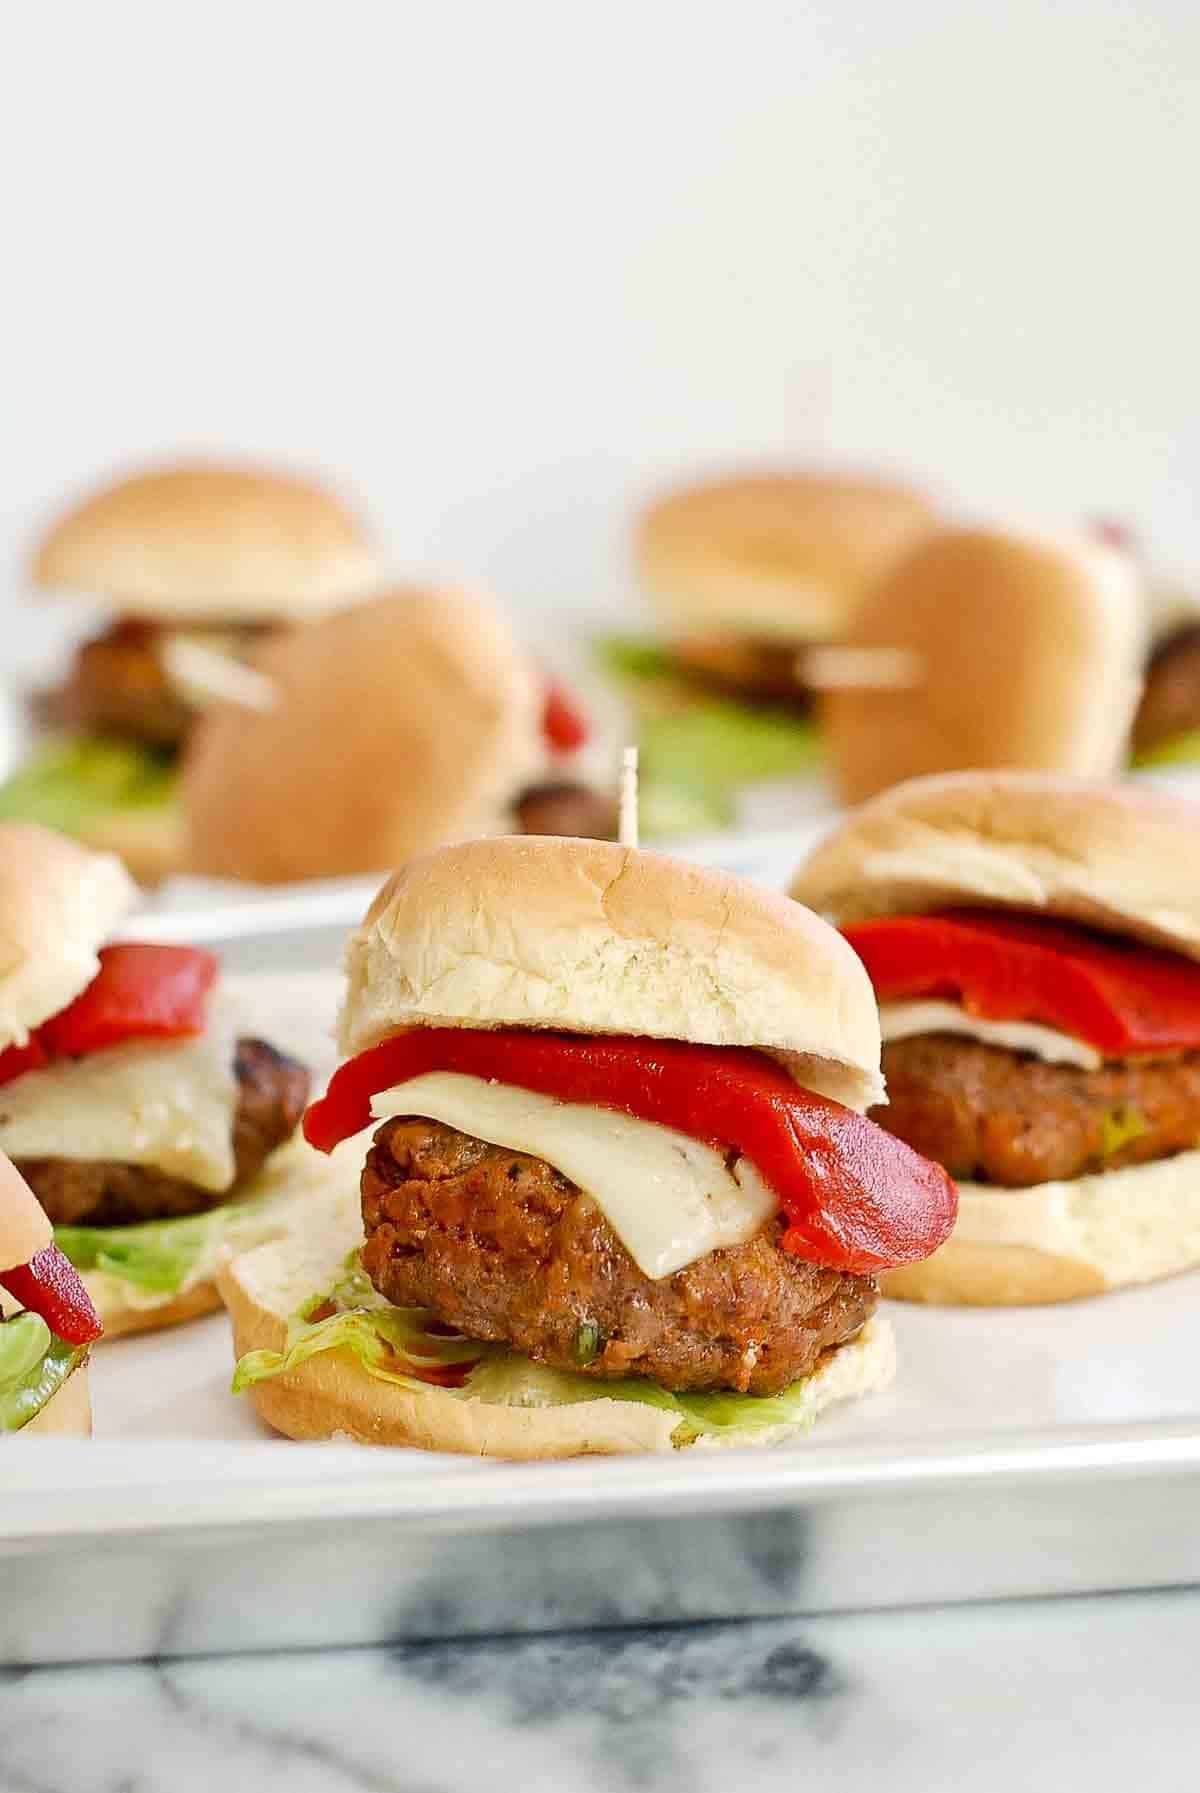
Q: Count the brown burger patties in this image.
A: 7